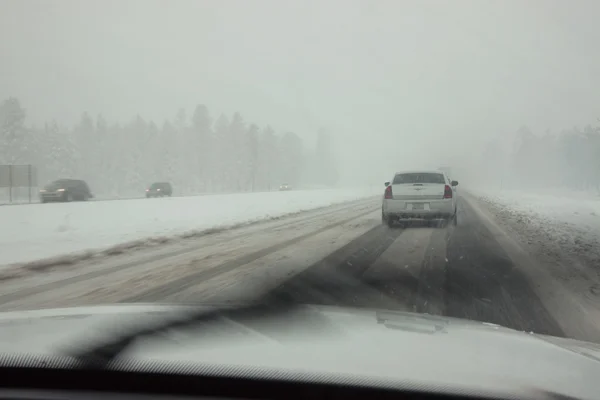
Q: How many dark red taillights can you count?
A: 2